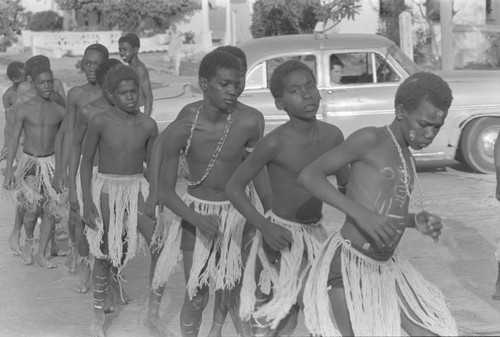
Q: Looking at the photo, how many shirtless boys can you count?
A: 11